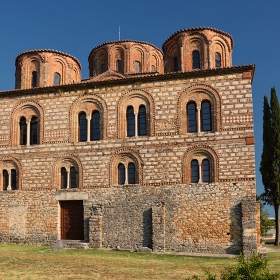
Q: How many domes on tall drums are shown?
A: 3